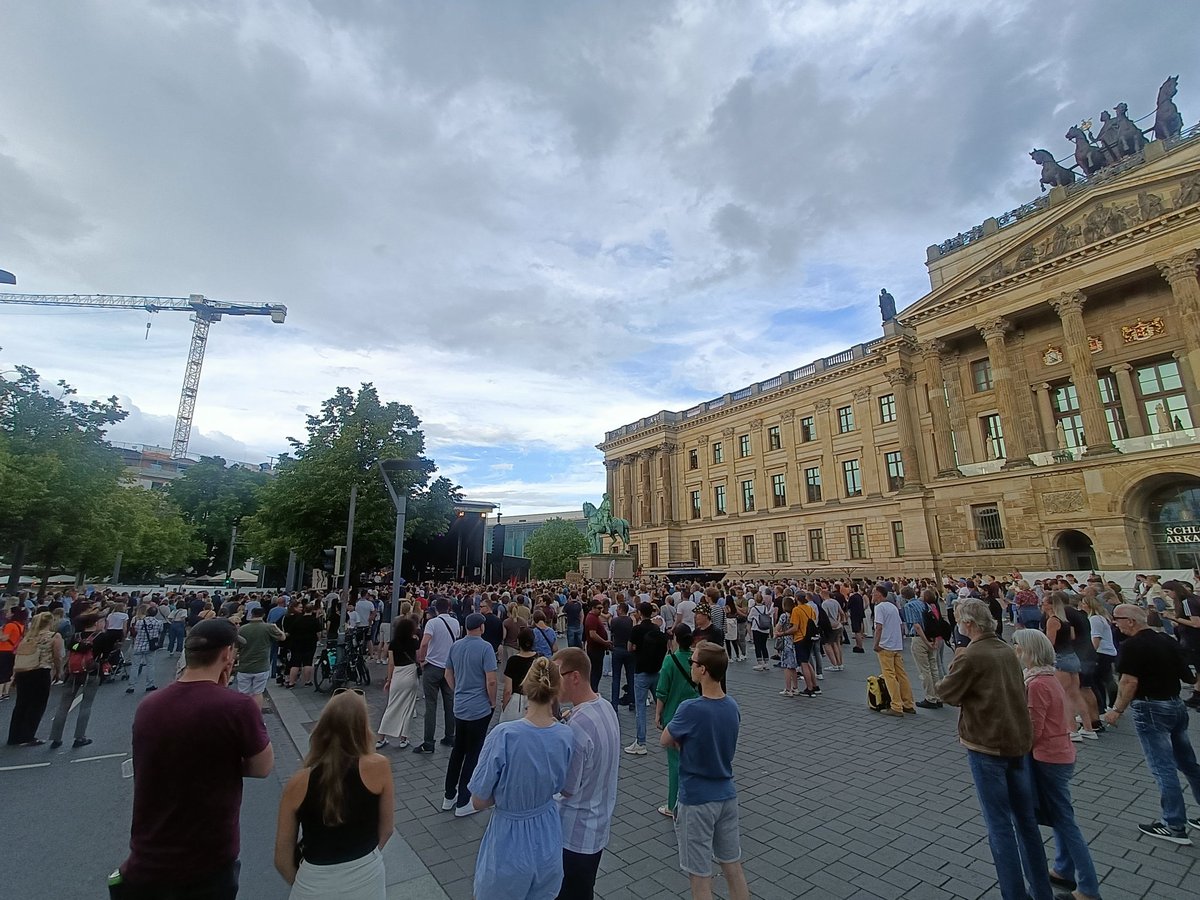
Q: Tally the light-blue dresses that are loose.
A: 1